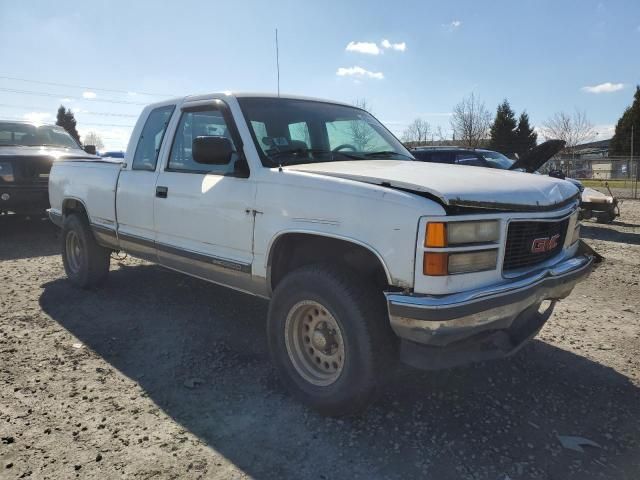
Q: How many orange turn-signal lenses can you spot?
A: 2